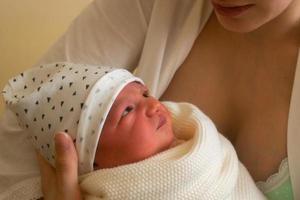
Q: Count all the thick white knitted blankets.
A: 1